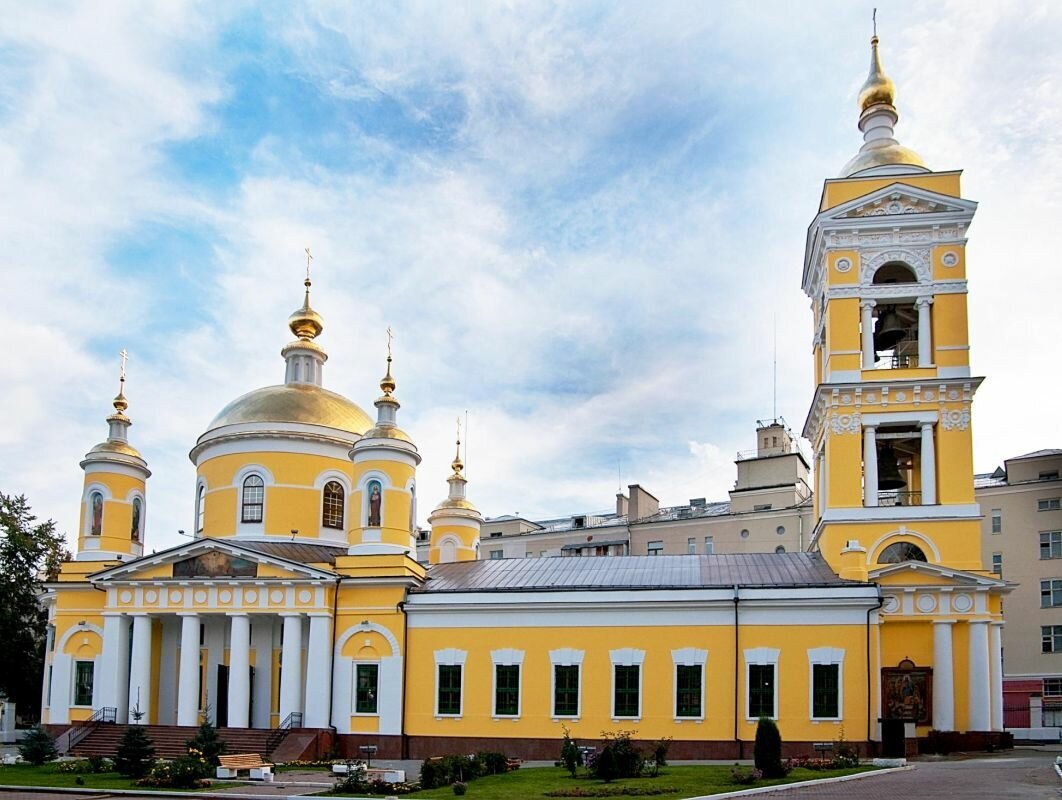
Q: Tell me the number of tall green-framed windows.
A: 9